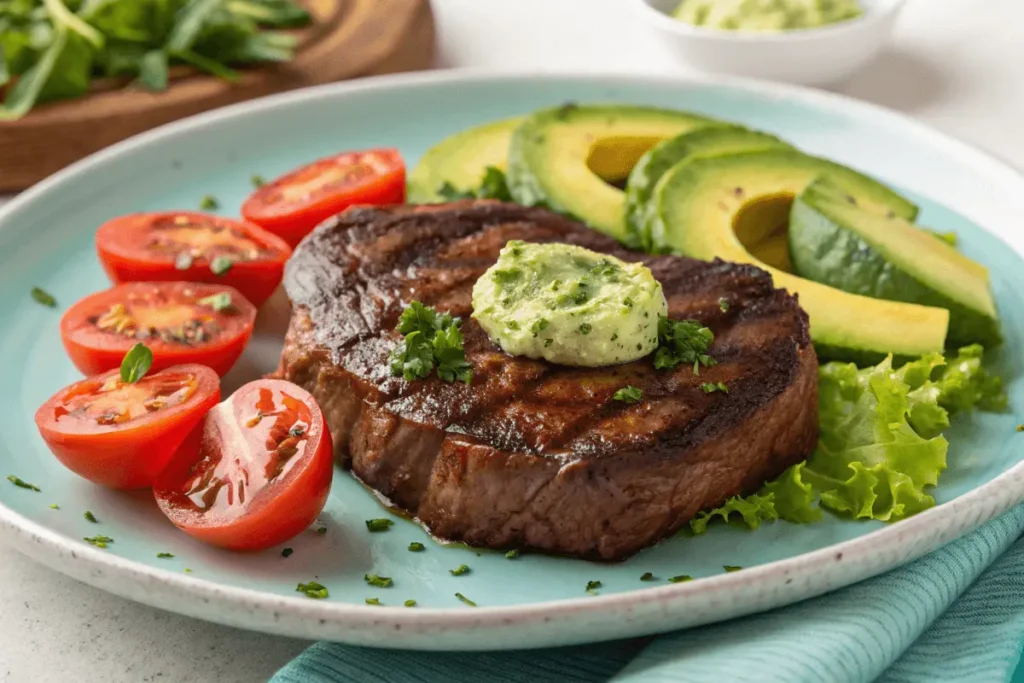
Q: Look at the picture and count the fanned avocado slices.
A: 5